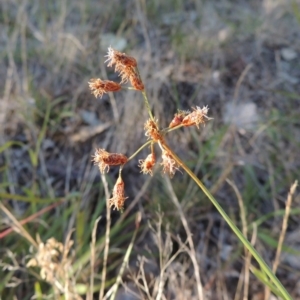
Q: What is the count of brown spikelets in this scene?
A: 10